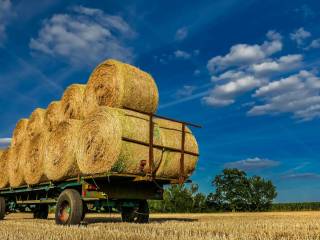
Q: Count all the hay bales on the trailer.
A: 11